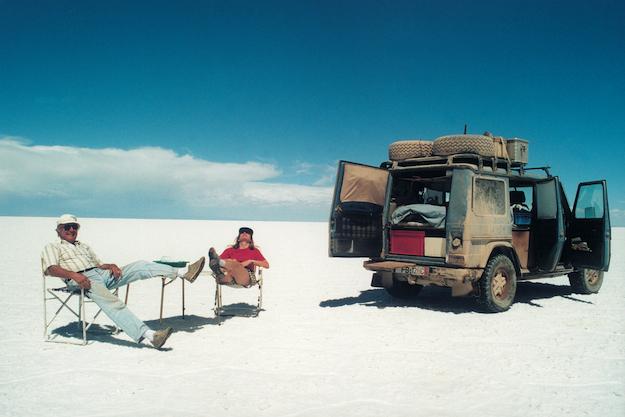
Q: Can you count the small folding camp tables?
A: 1